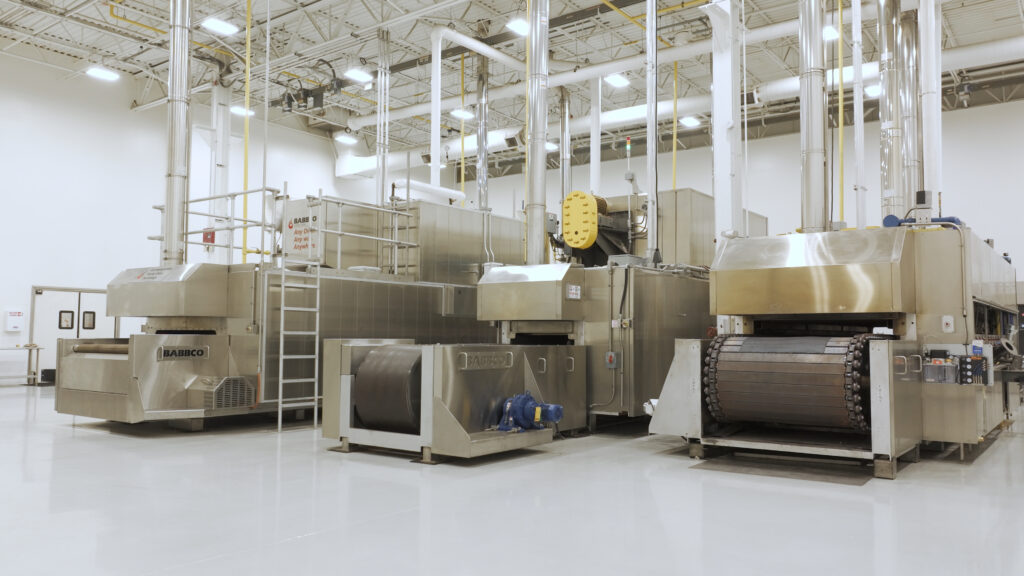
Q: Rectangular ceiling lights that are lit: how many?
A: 13